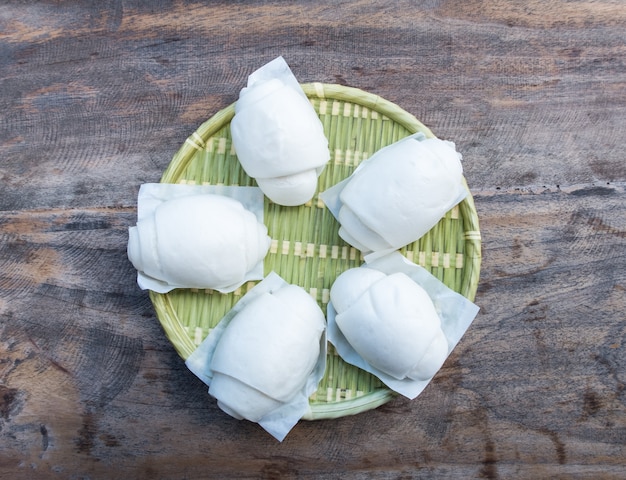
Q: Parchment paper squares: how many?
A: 5